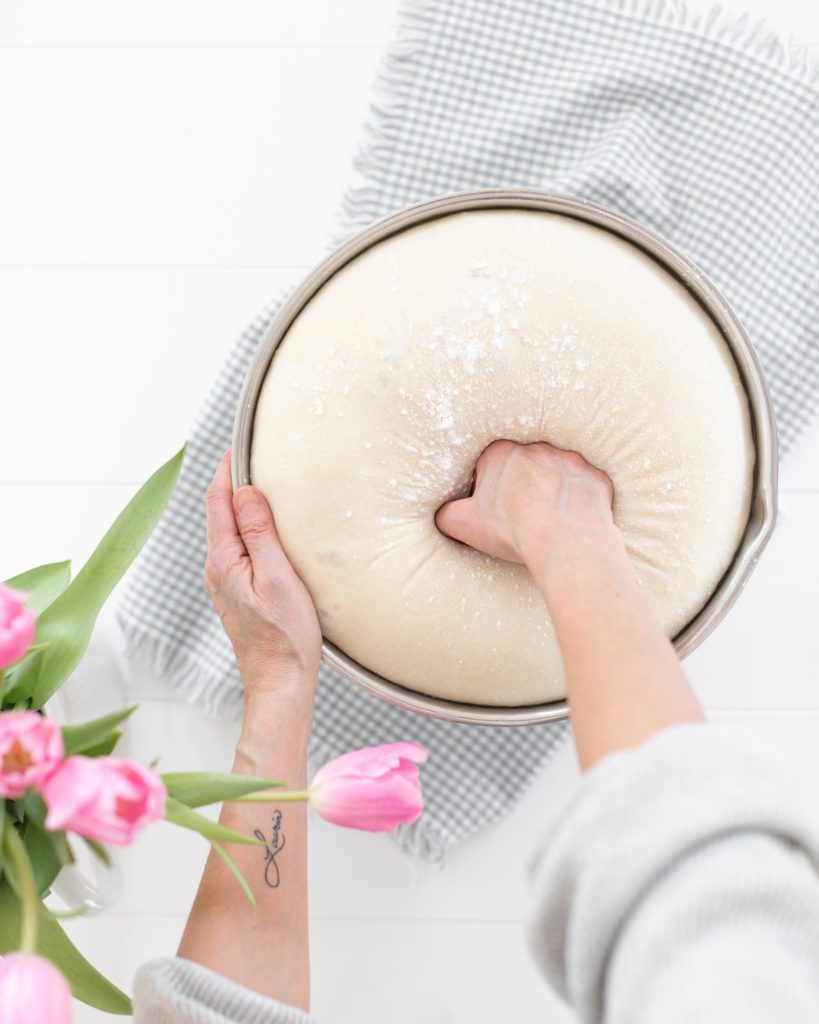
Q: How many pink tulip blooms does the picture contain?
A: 5